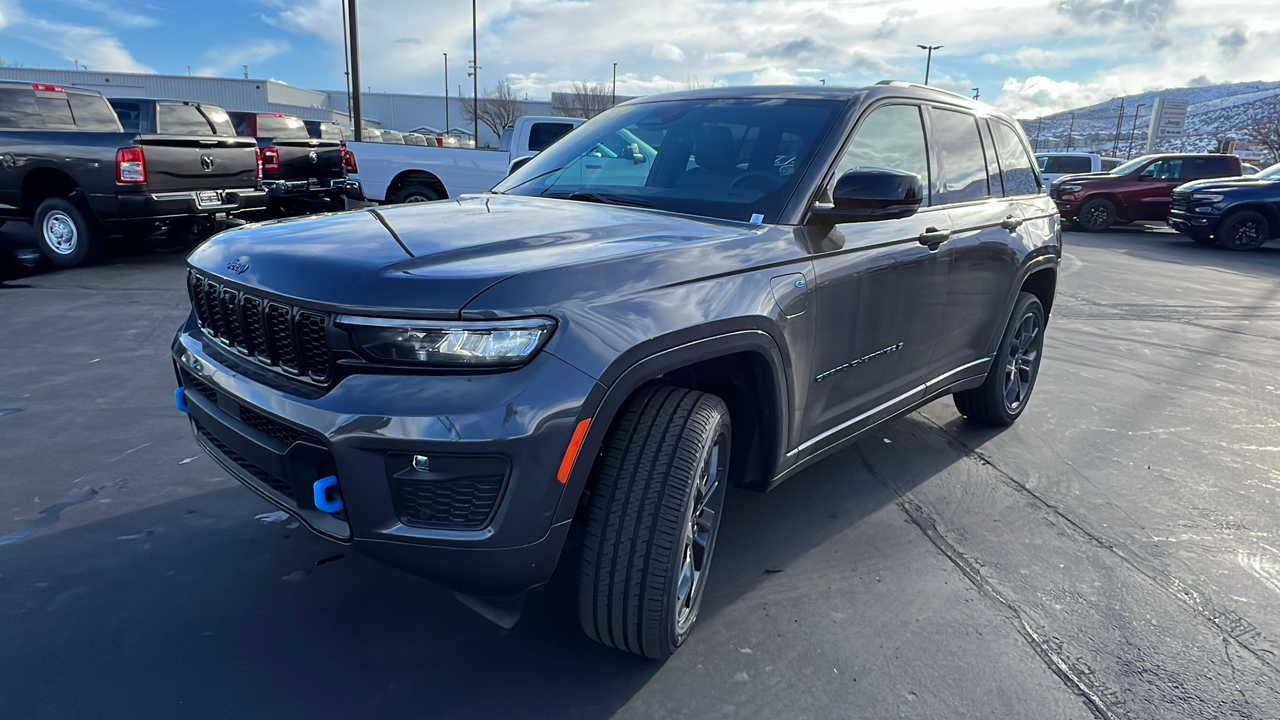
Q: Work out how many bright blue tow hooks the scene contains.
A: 2